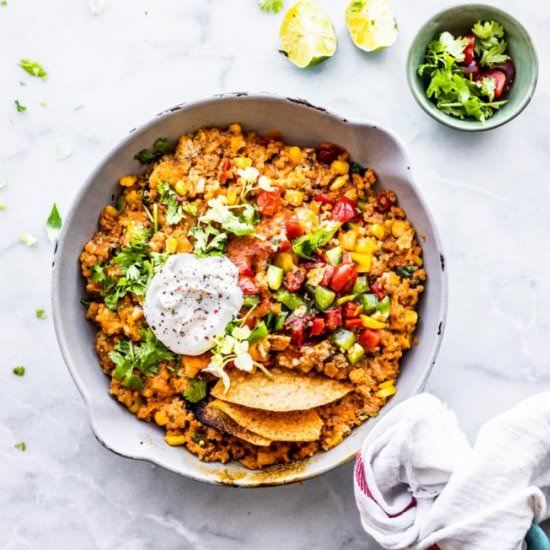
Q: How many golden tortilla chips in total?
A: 3